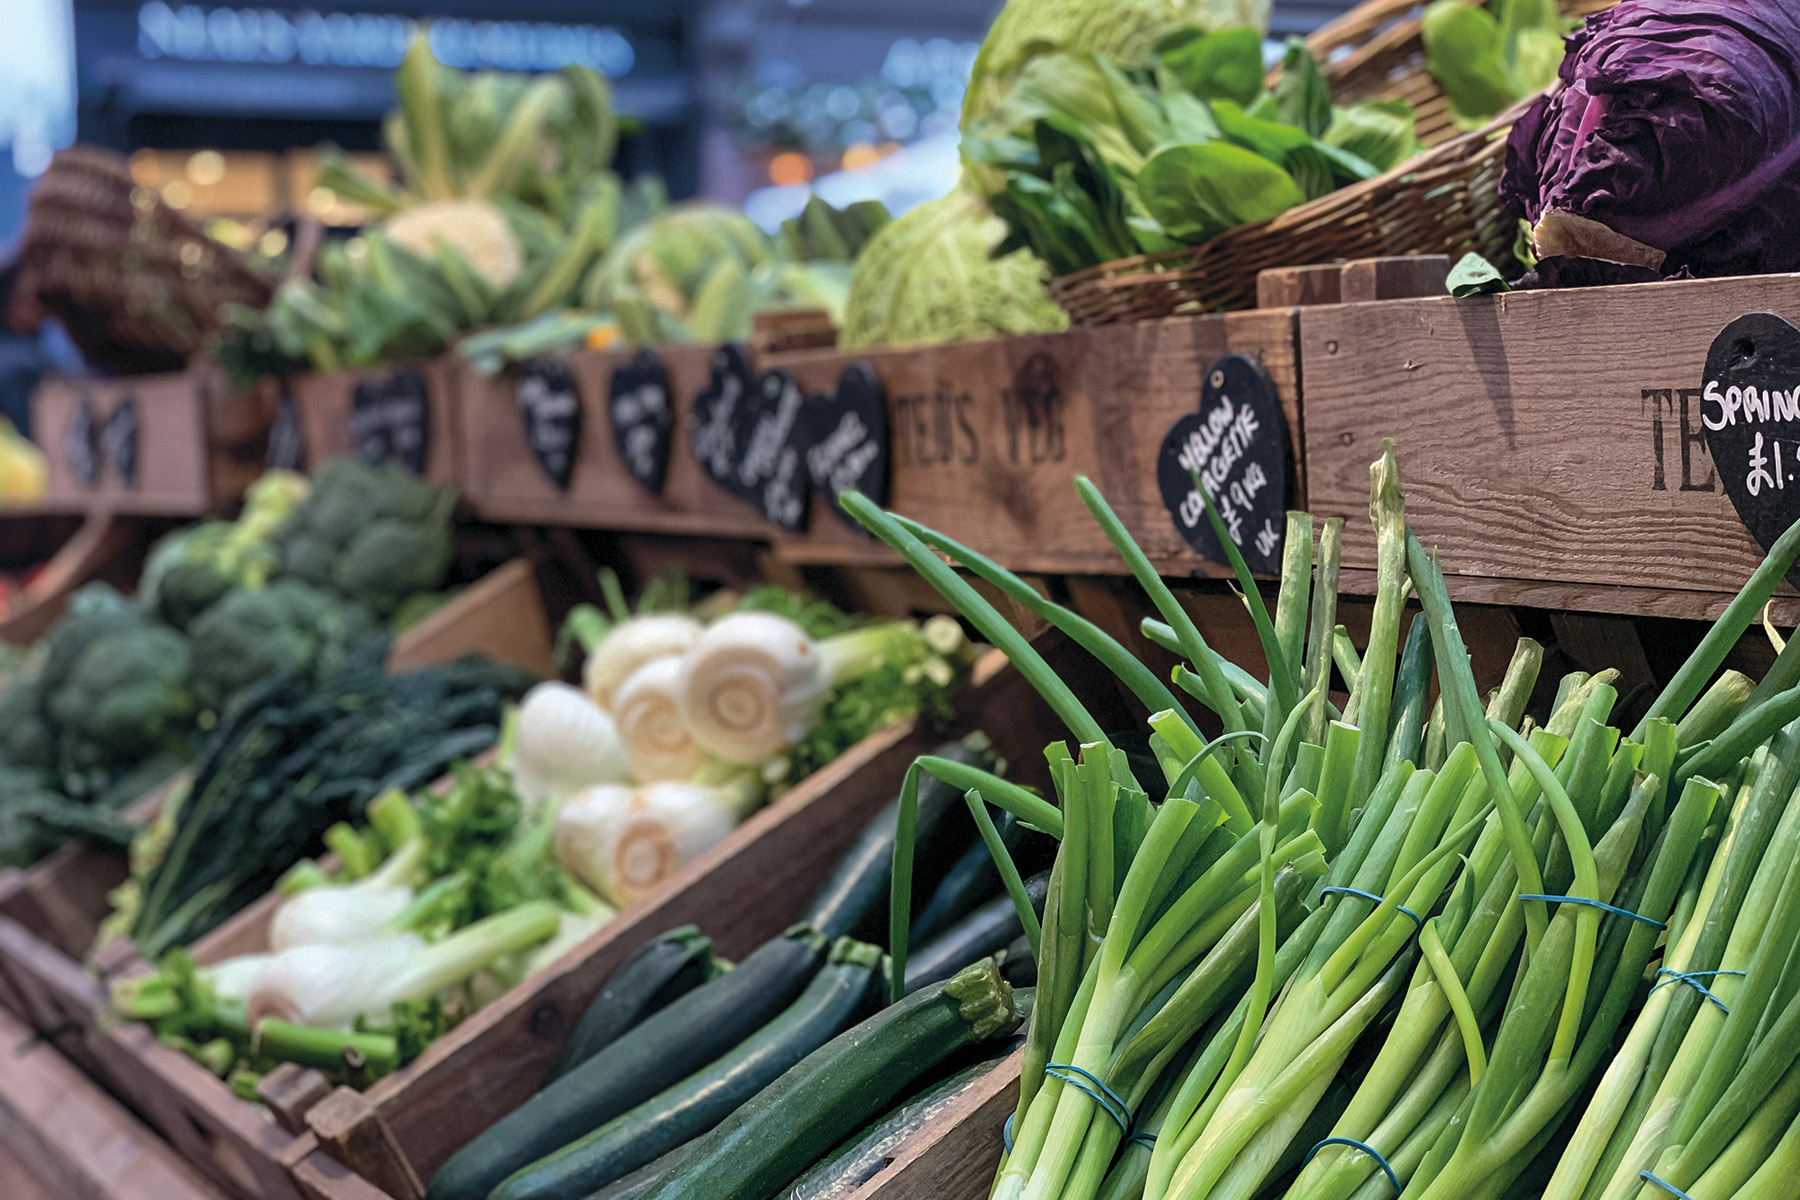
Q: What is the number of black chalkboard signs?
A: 11